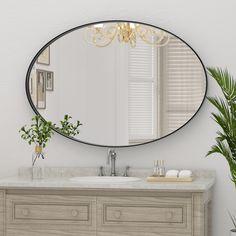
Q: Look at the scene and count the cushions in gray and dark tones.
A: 0